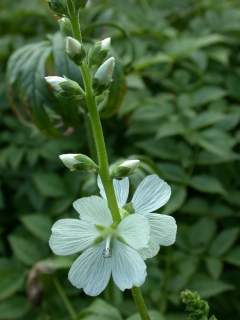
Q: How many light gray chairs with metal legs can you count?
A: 0